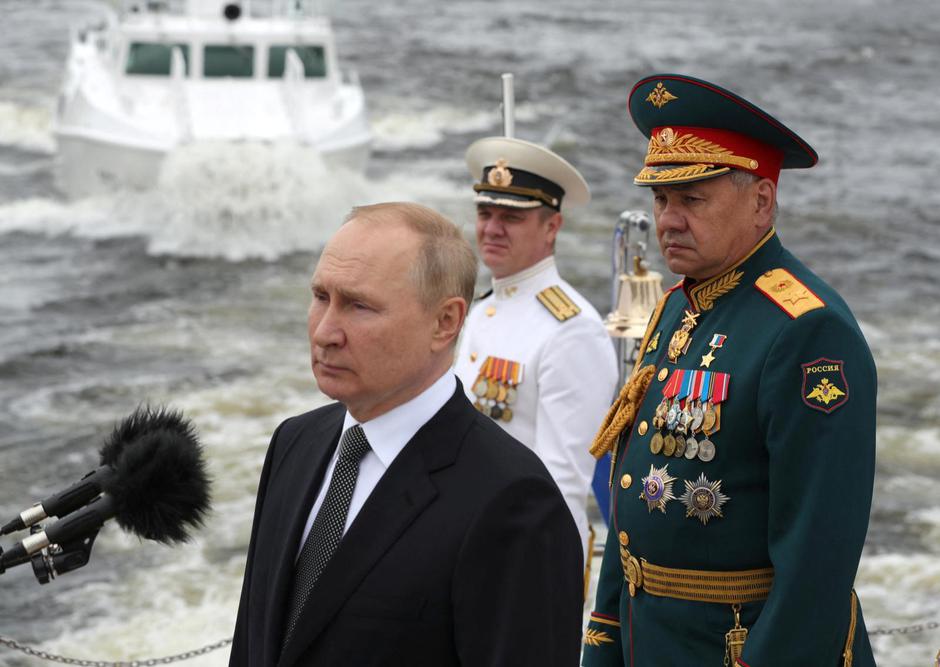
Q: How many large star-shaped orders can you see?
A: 2